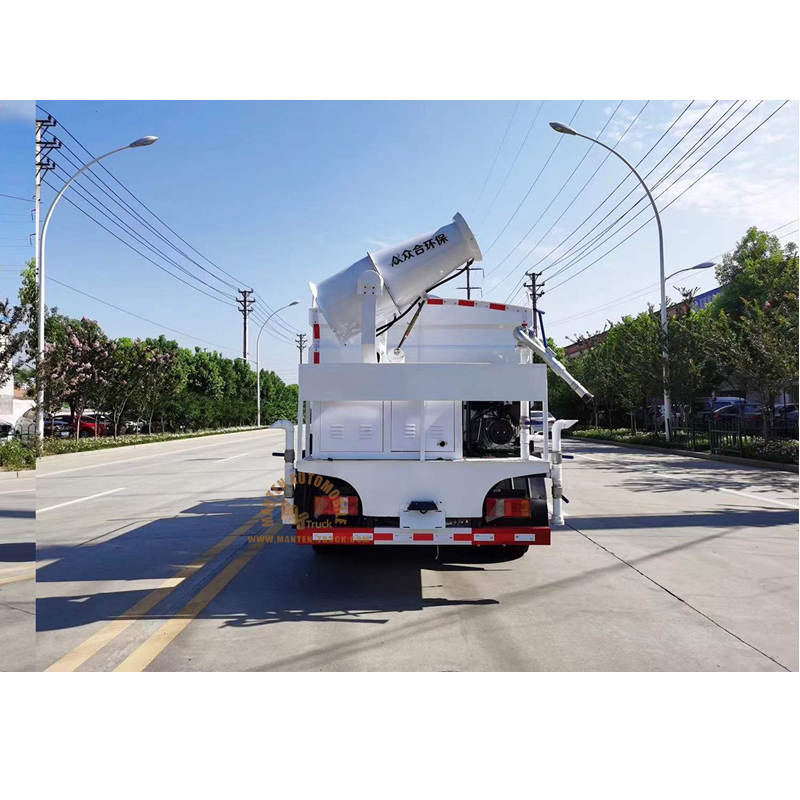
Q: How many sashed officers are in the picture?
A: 0